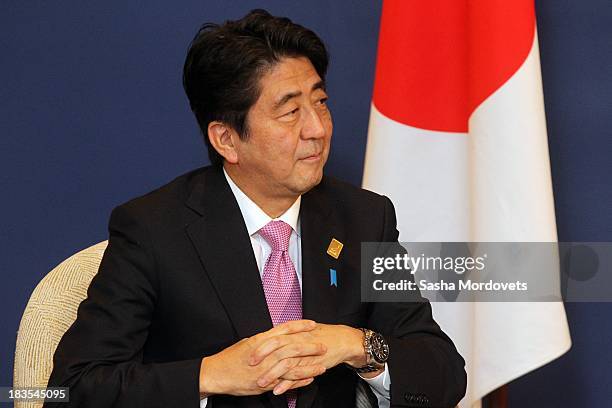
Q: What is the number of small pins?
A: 2